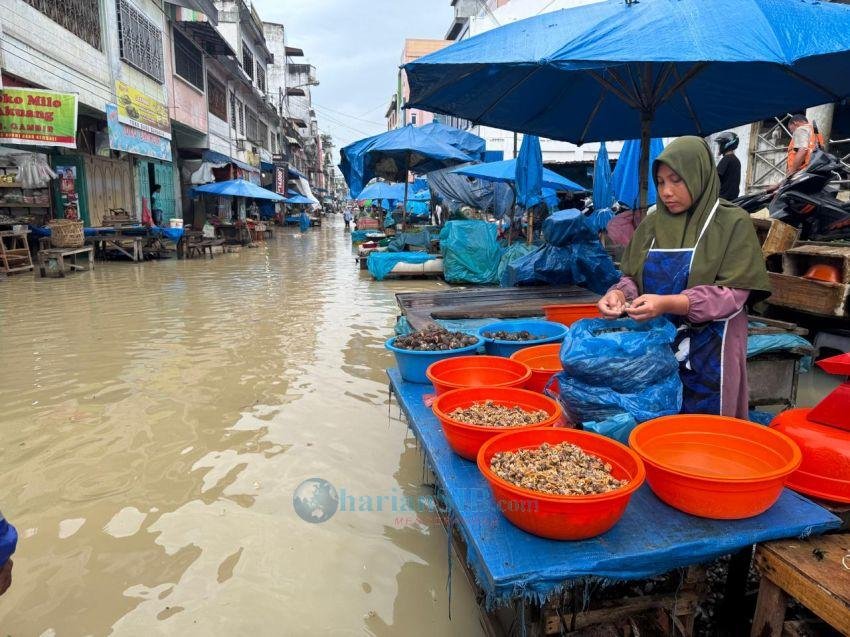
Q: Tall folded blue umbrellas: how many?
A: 3